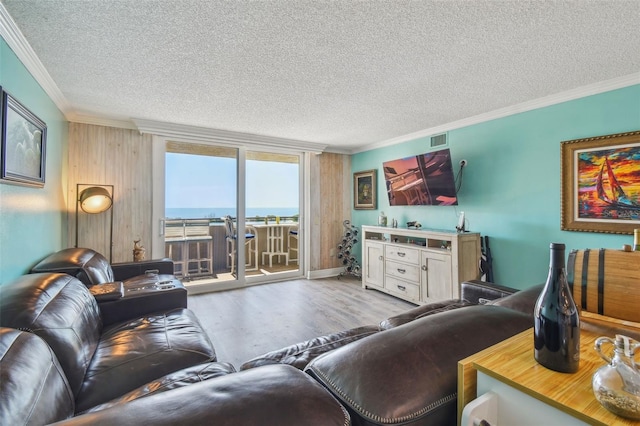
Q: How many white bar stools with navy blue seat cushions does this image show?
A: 2